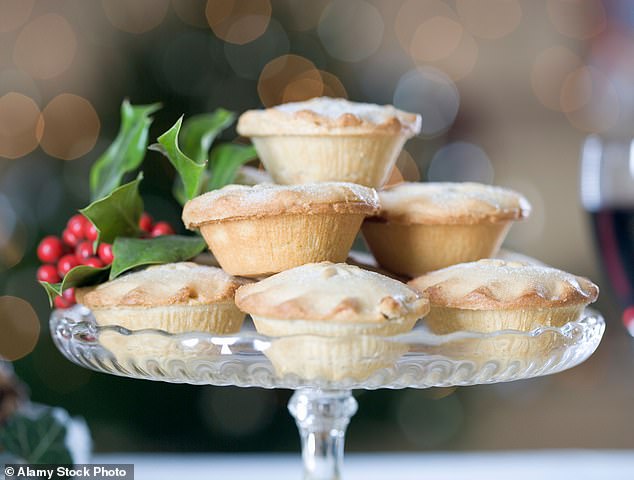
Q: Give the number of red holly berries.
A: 13